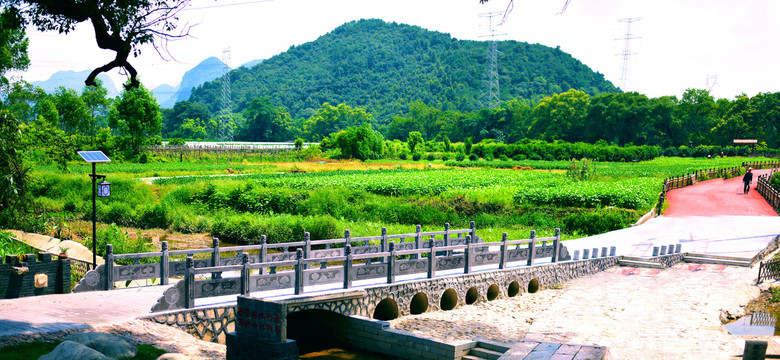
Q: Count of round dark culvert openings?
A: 7